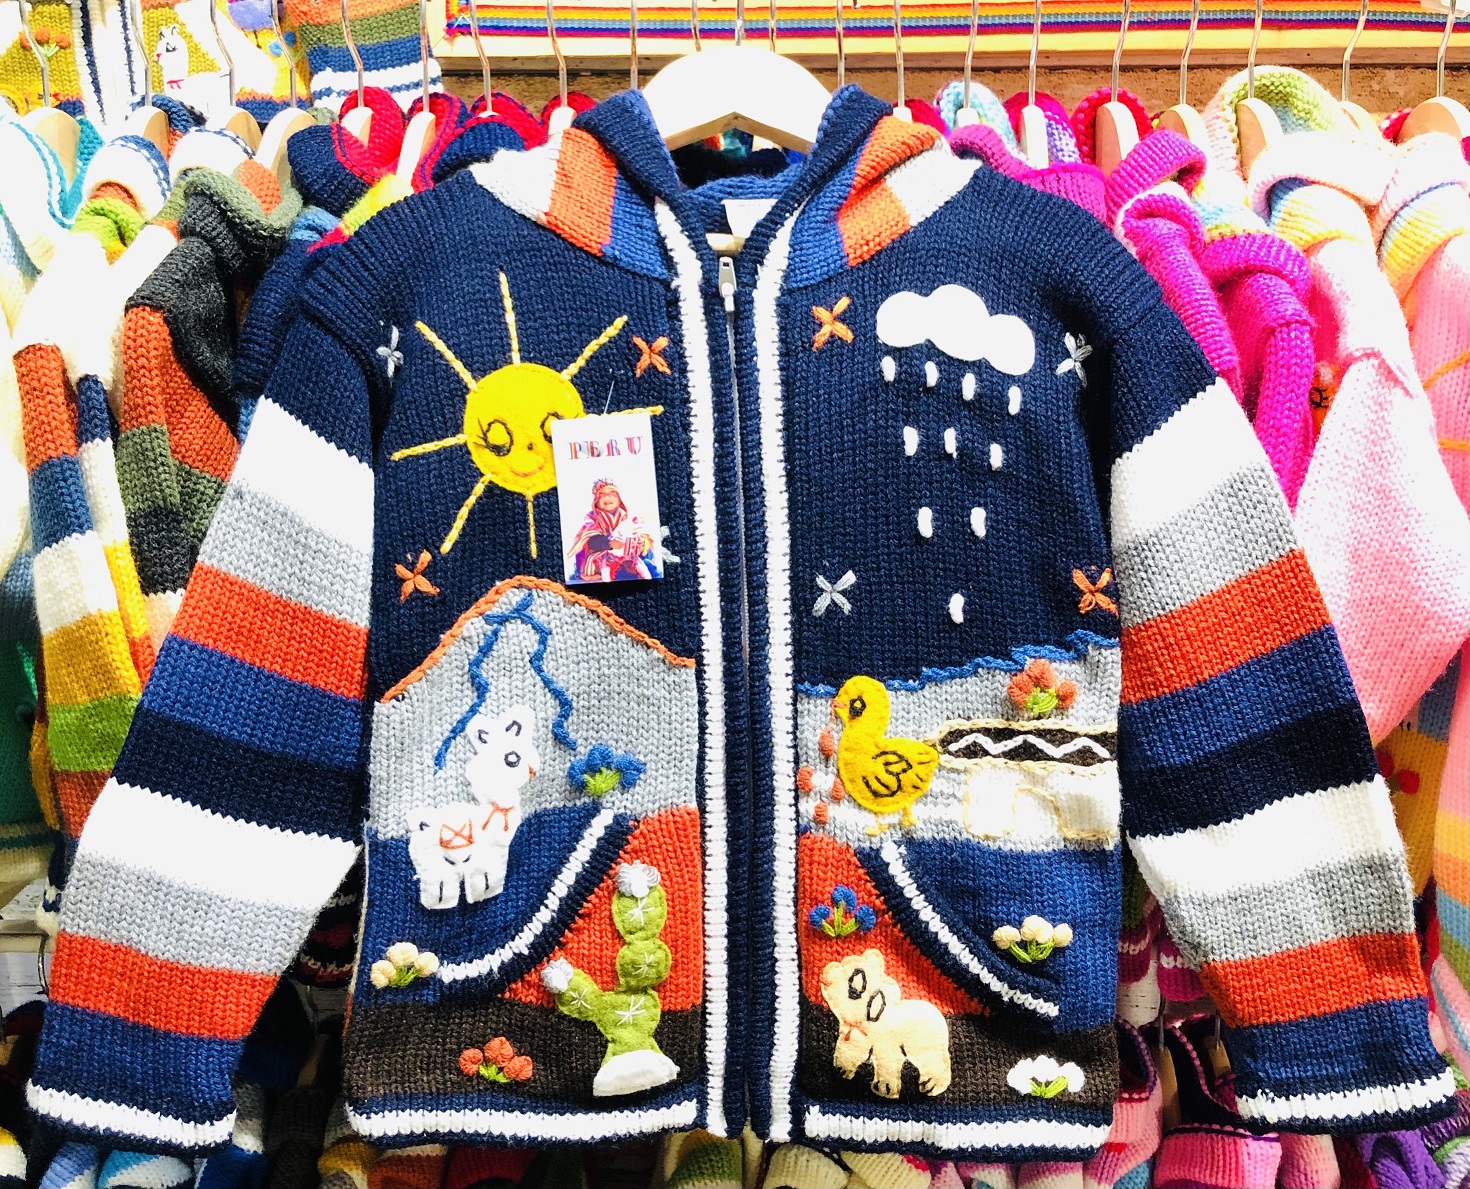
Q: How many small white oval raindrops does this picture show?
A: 10